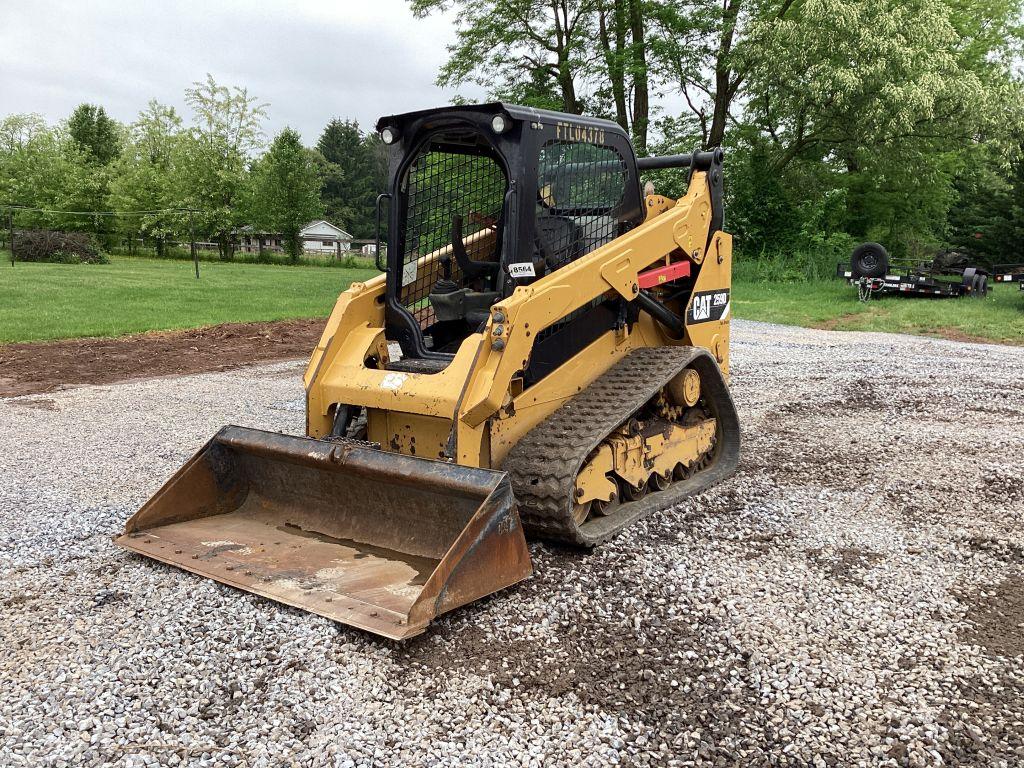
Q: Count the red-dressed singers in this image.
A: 0